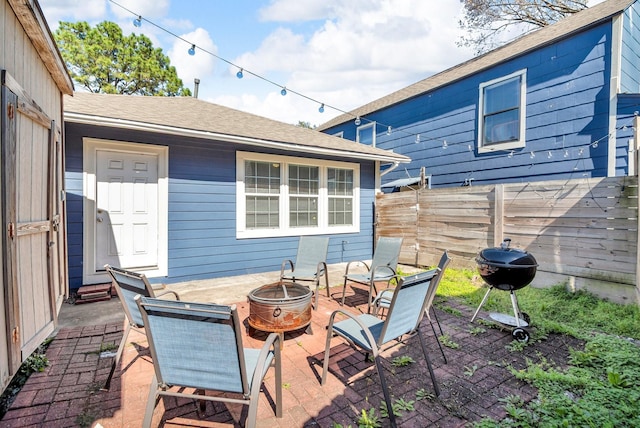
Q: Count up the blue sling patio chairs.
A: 6